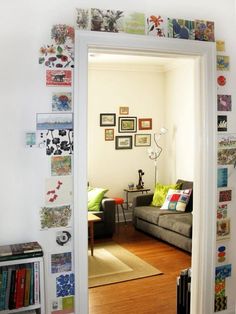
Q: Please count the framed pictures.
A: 7